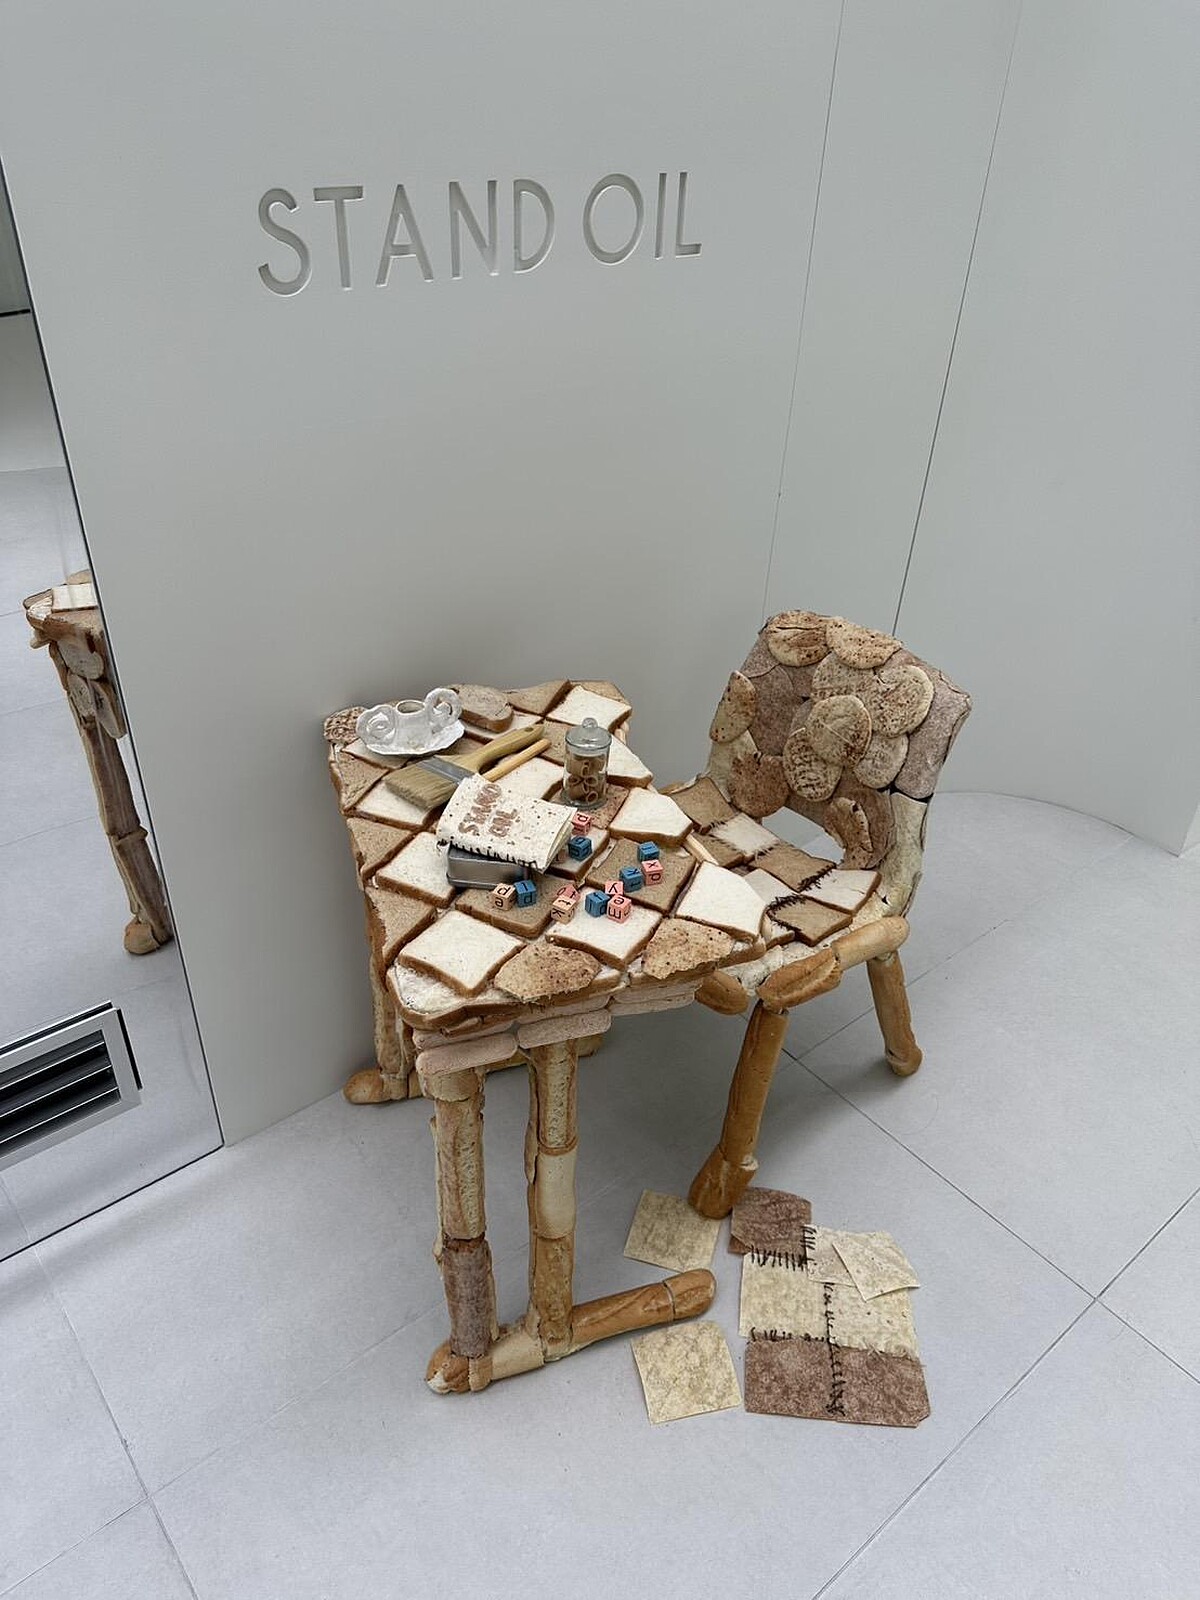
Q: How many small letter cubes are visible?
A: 12